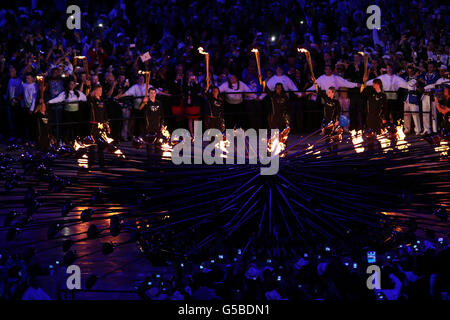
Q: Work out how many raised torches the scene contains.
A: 7